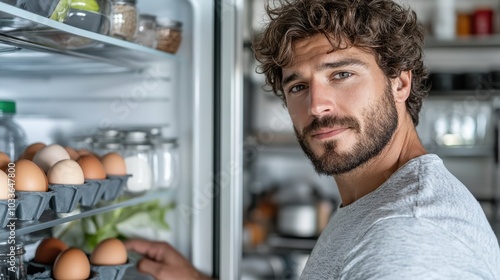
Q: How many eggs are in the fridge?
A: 13